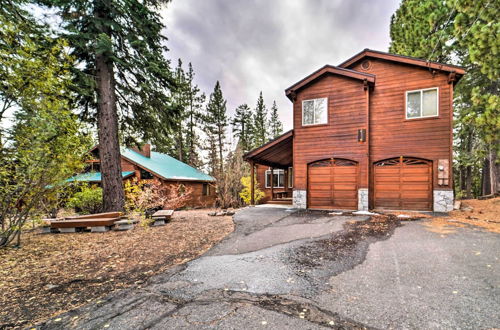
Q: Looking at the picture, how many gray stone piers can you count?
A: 3